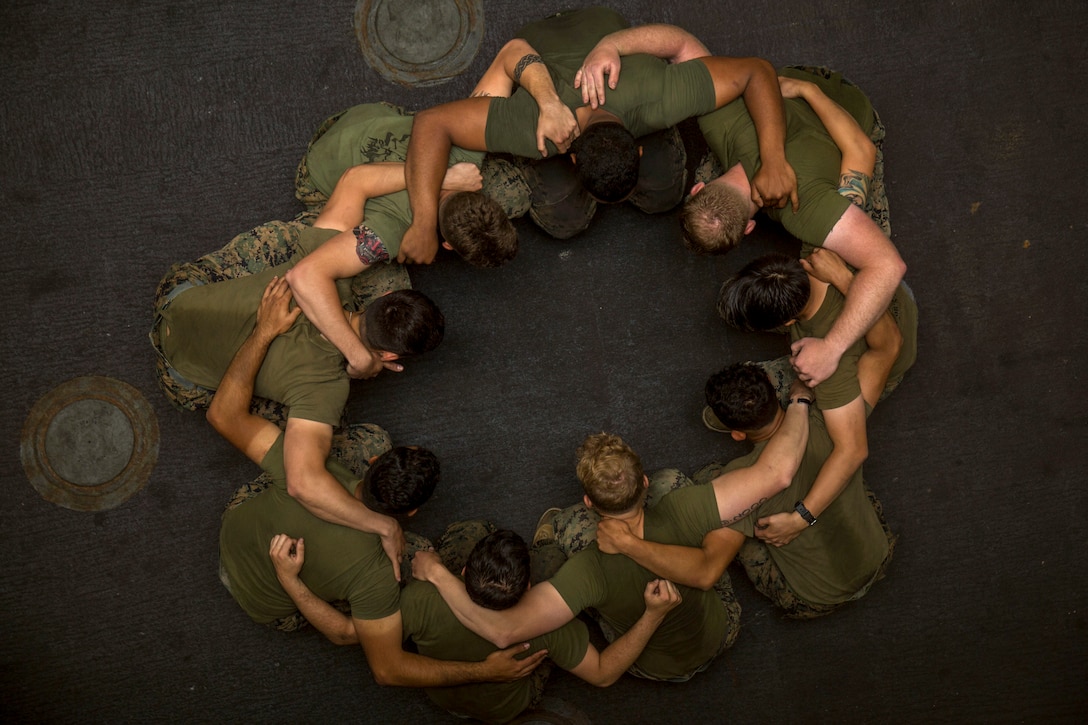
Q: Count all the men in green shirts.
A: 9